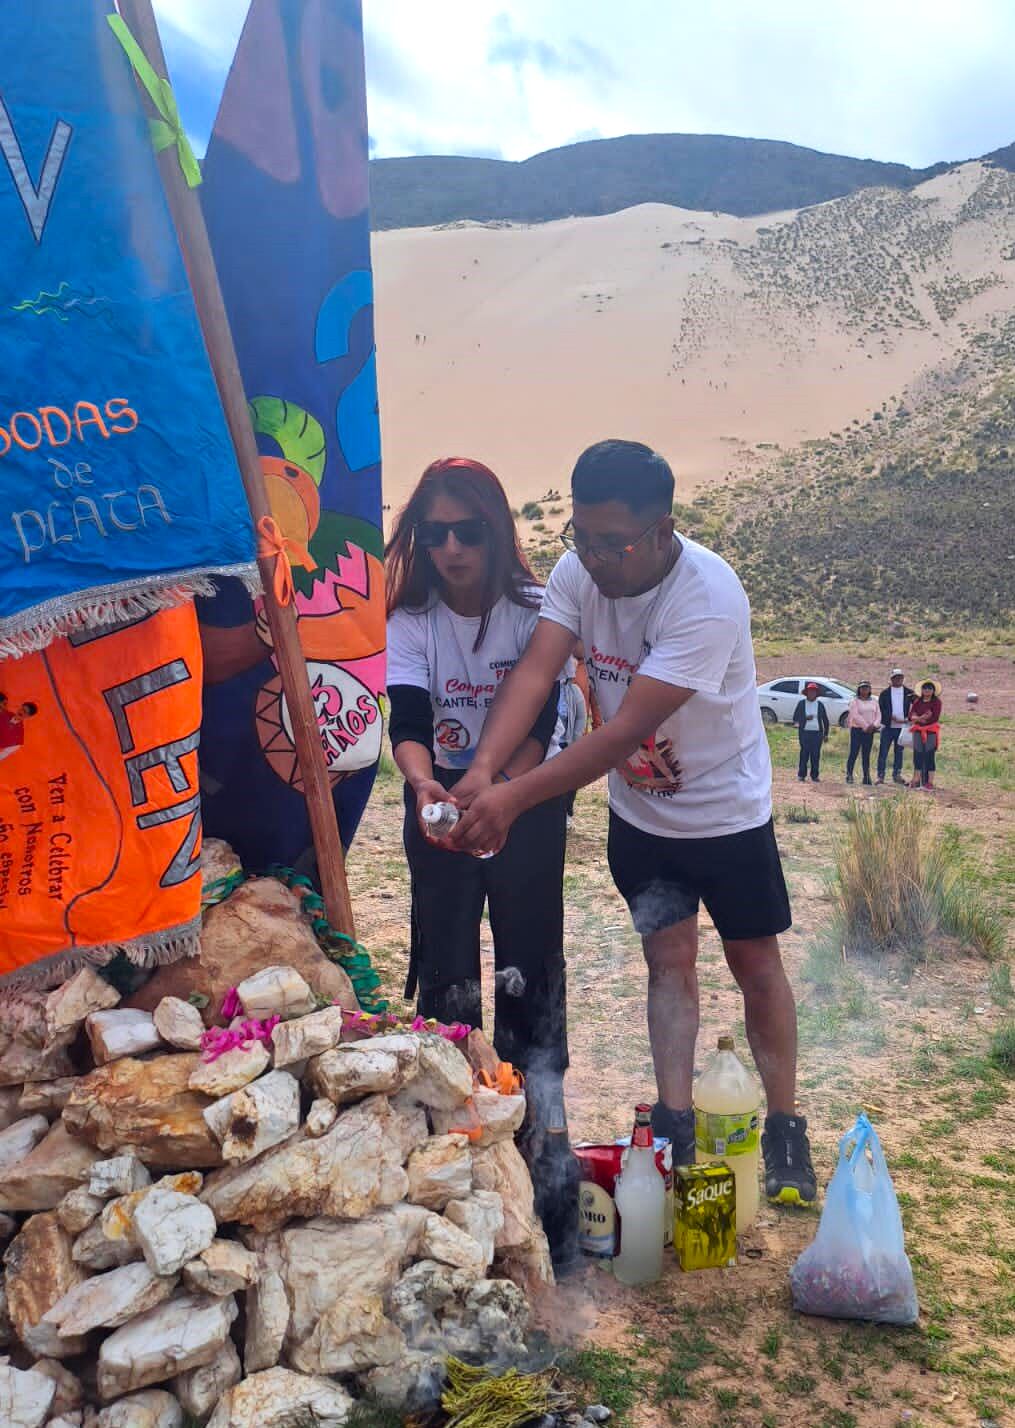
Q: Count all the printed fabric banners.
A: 3